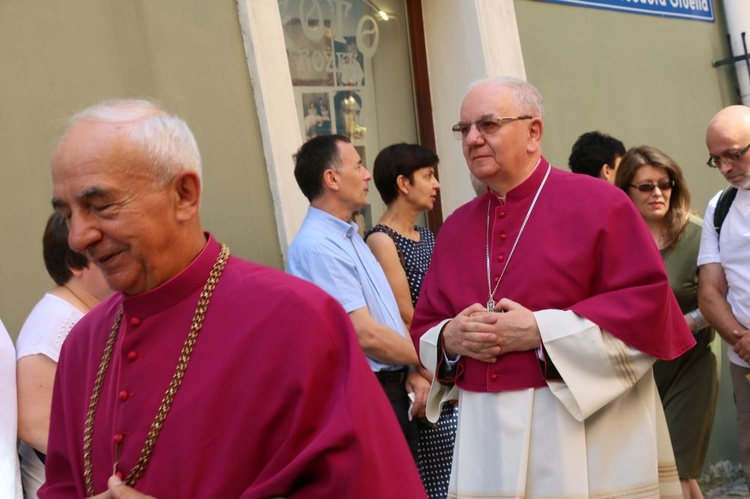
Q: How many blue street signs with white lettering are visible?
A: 1